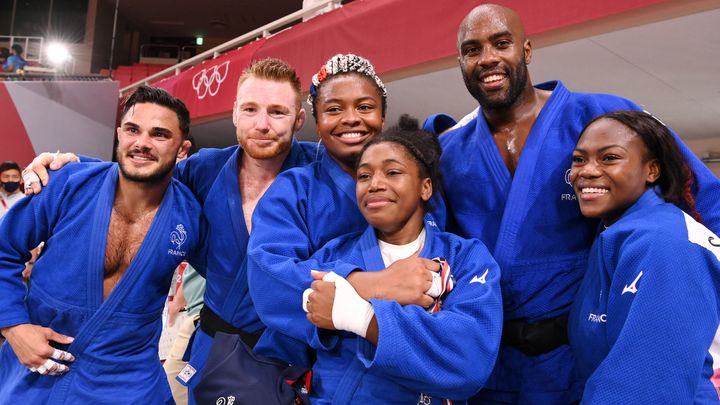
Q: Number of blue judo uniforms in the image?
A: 6